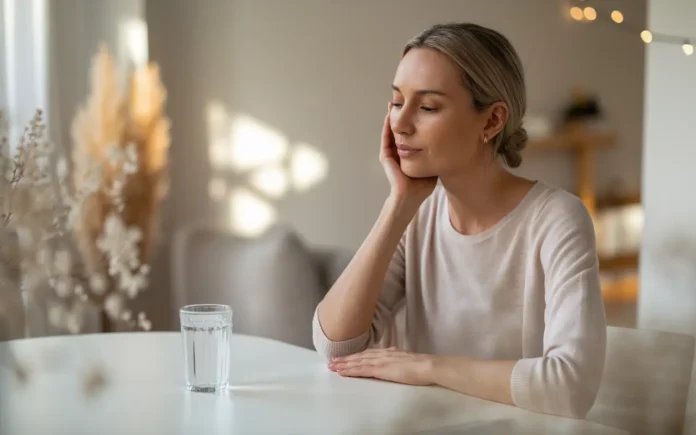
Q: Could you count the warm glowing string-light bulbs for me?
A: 5